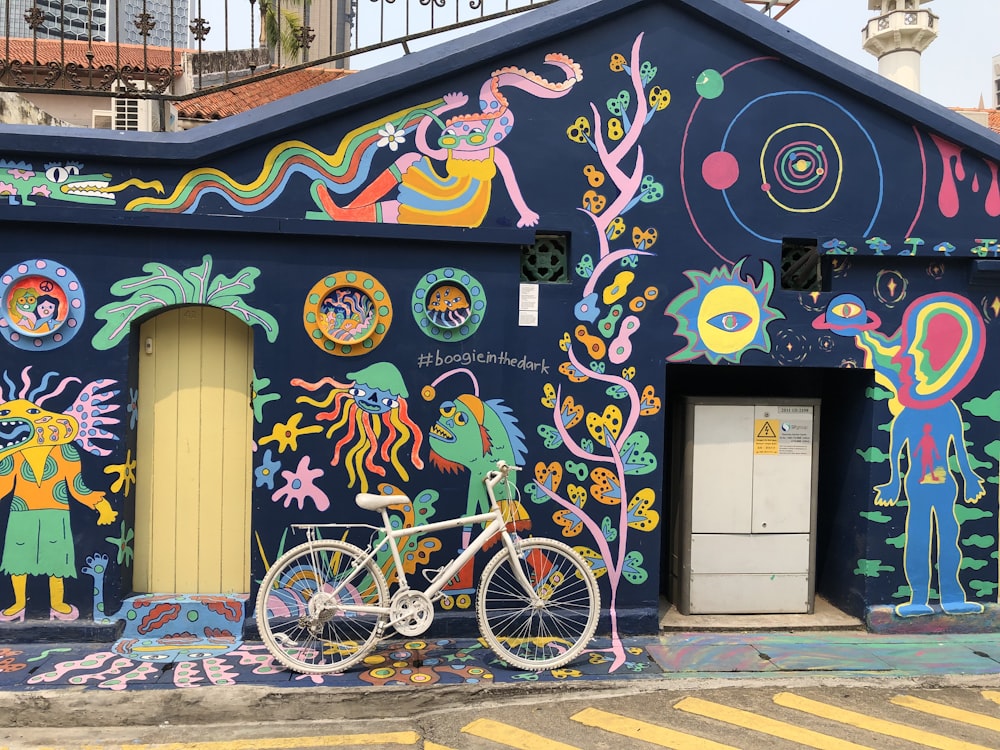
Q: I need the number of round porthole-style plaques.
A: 3